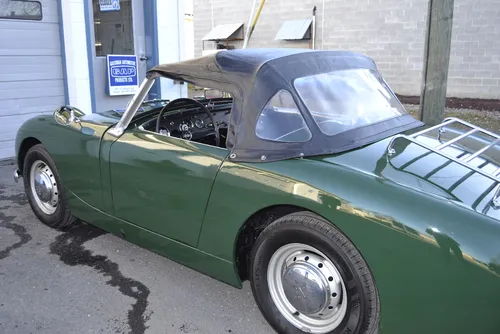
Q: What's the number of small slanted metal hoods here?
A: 2